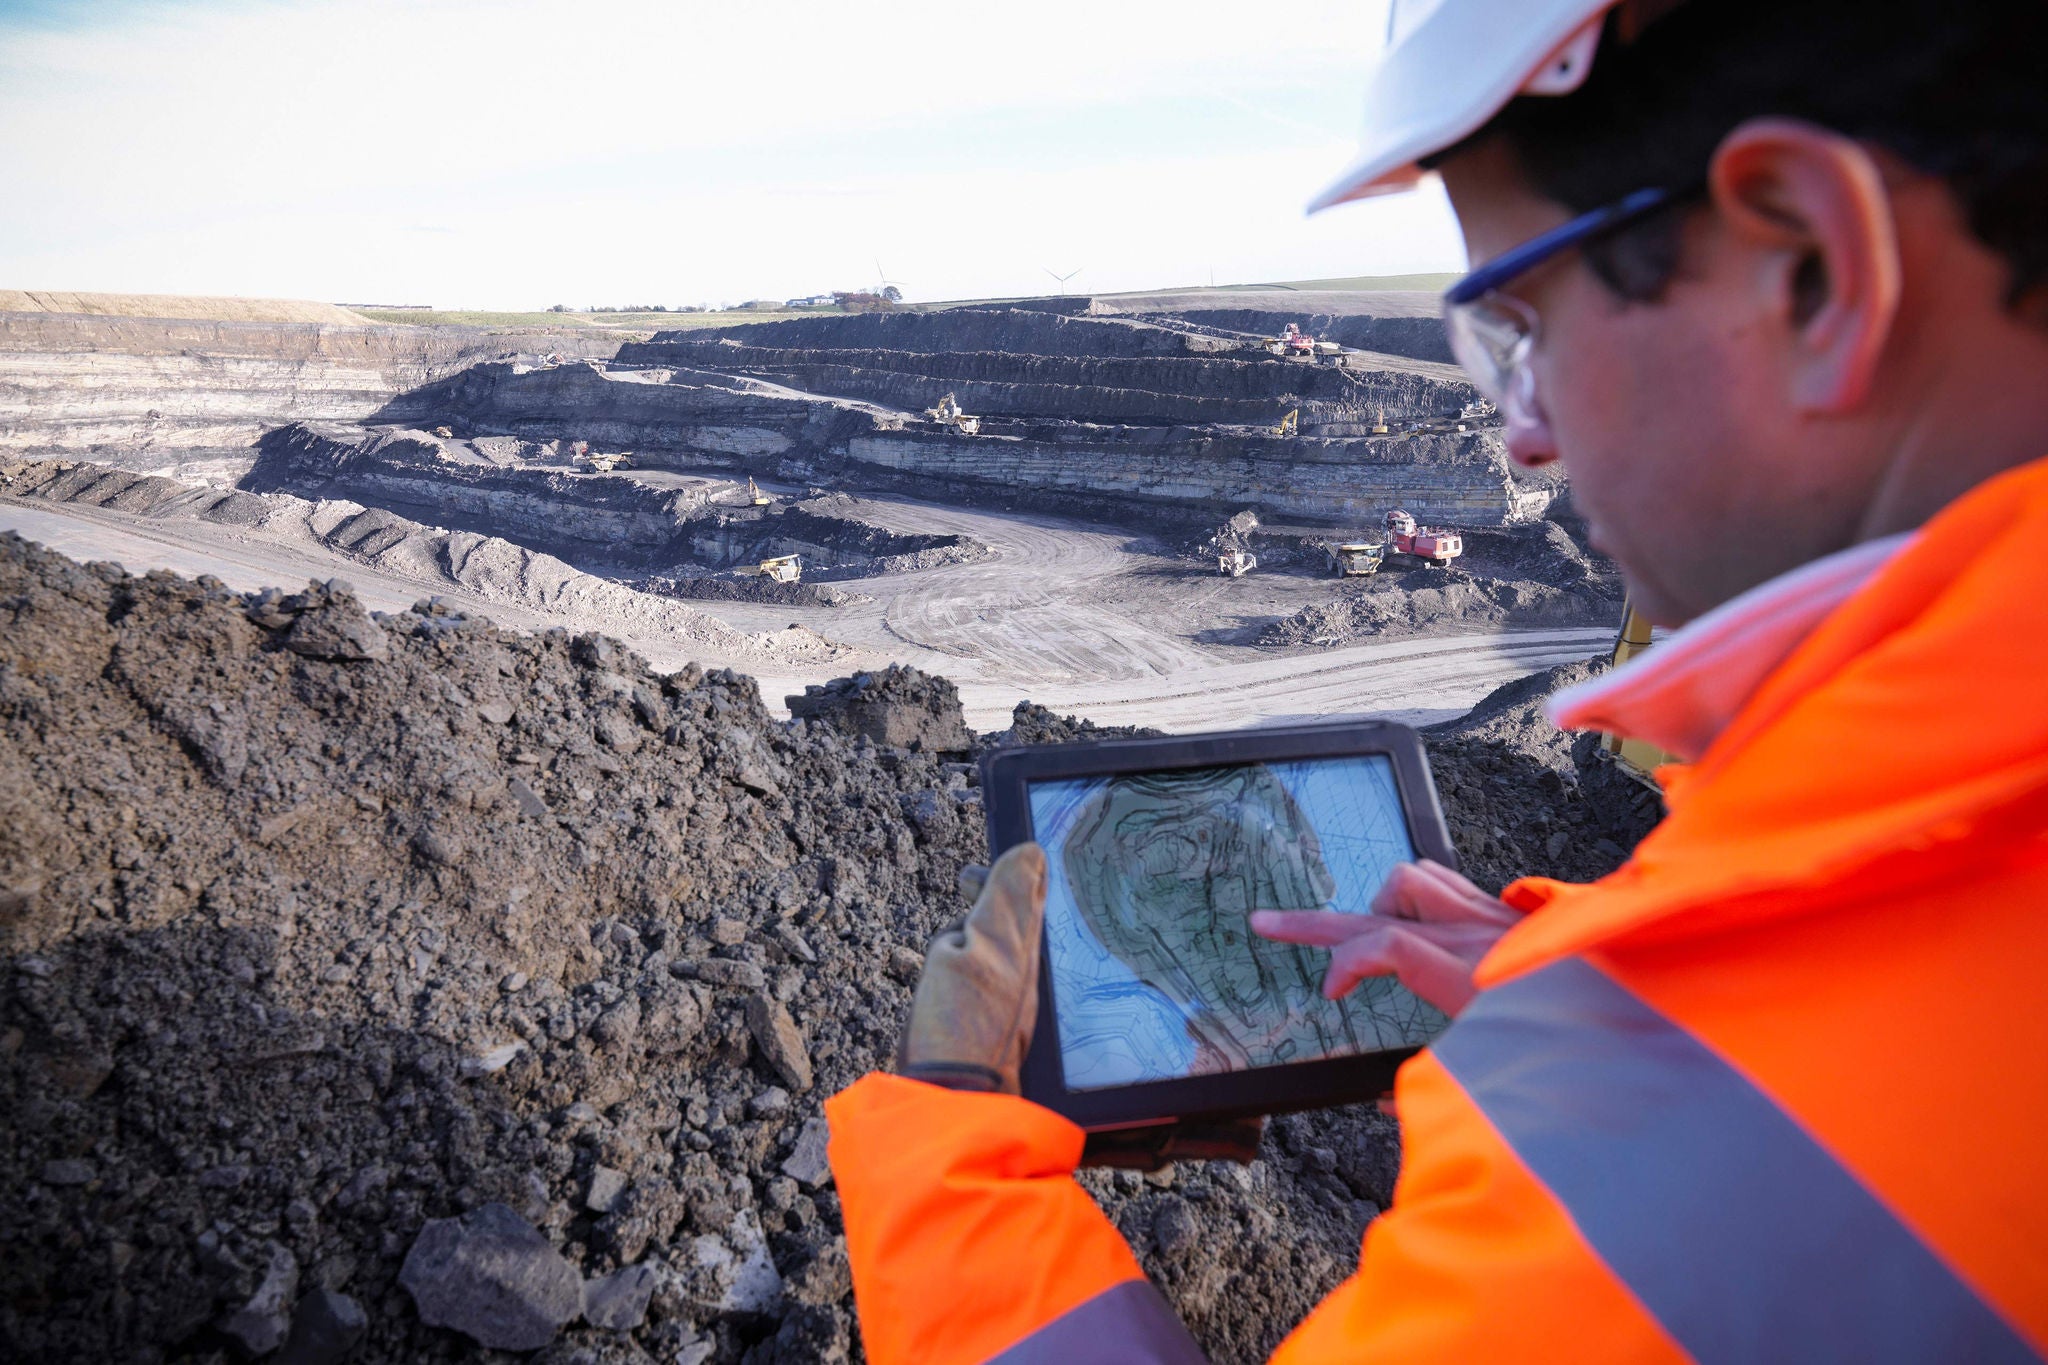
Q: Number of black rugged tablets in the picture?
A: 1